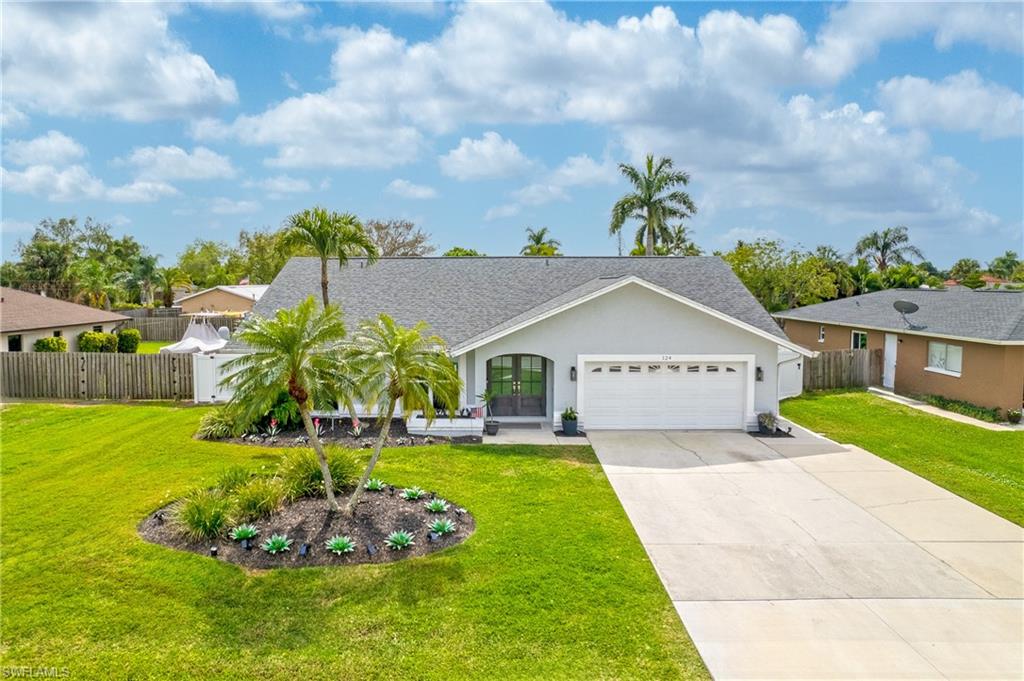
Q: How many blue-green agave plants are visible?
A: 8